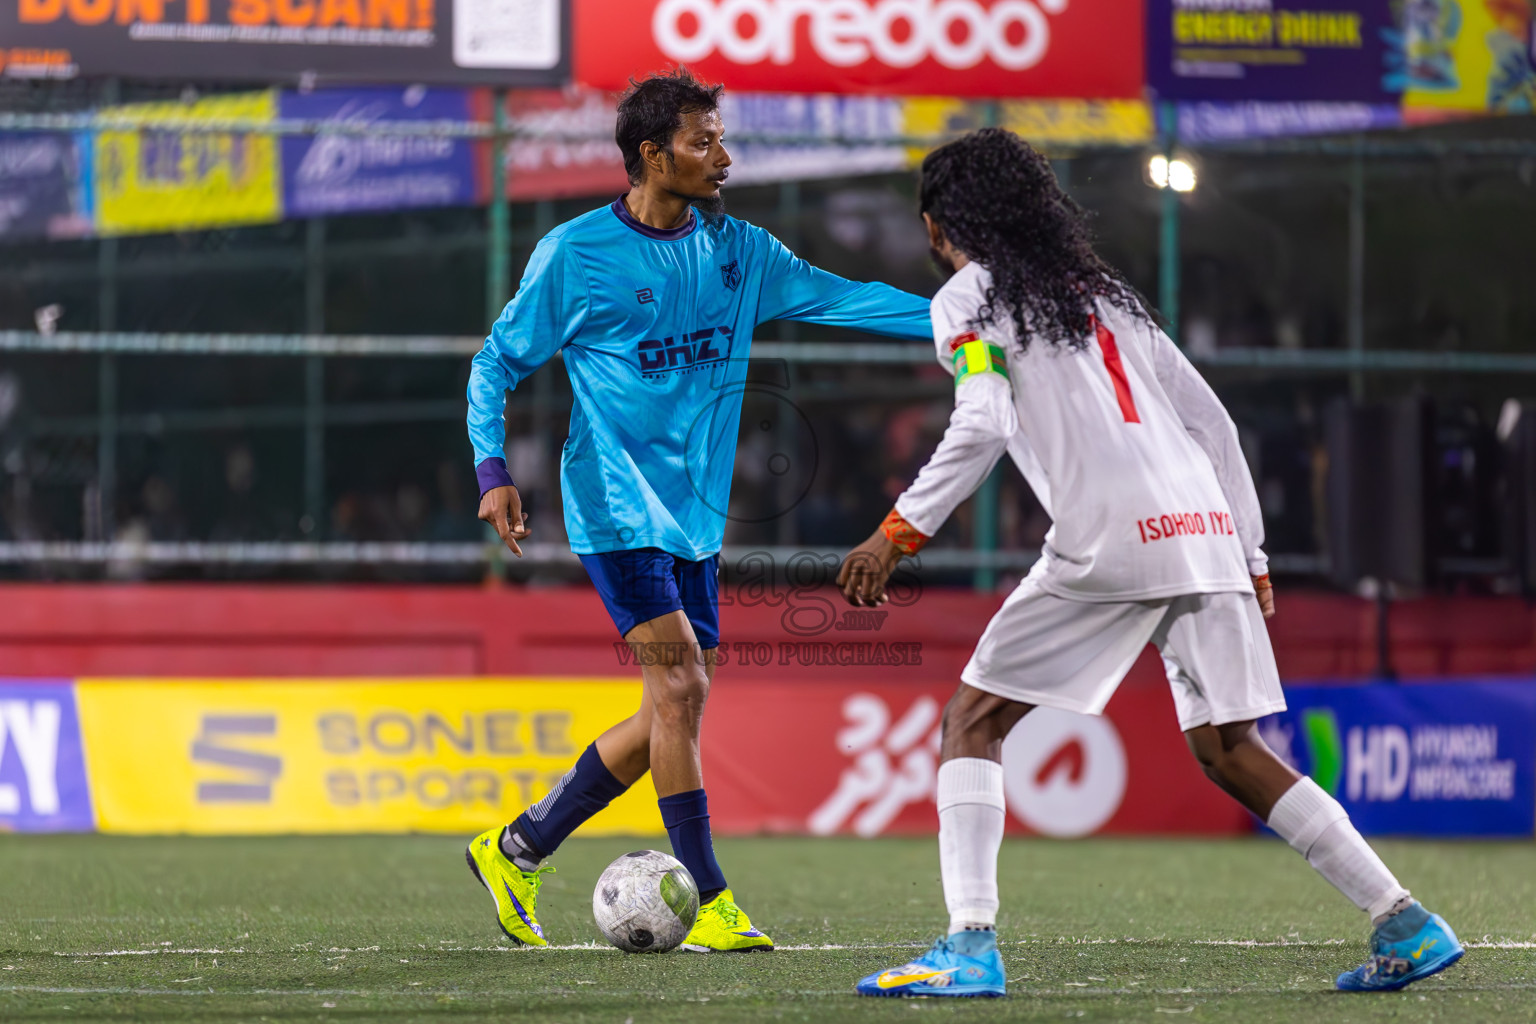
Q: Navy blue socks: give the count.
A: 2